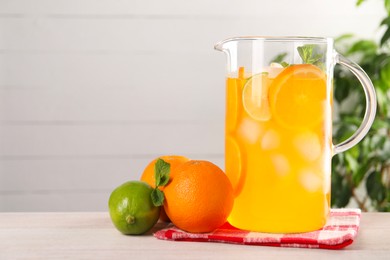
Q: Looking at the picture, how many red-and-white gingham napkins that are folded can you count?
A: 1